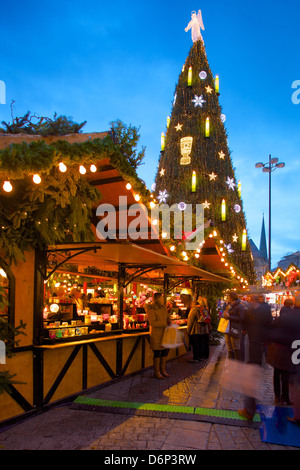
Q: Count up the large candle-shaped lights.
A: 9